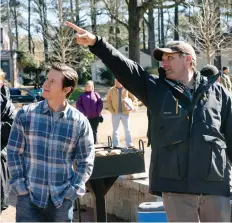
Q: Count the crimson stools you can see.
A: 0